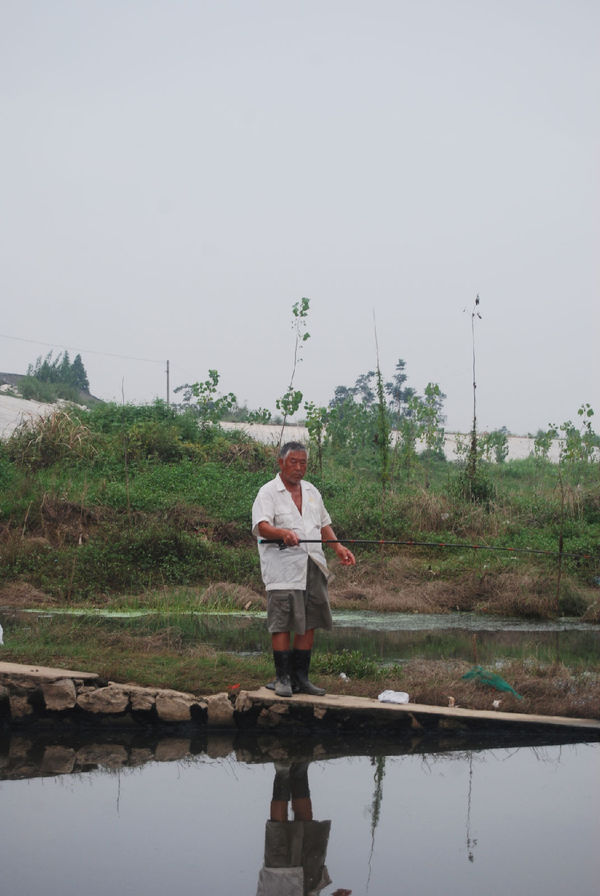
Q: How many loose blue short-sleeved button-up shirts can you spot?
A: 0